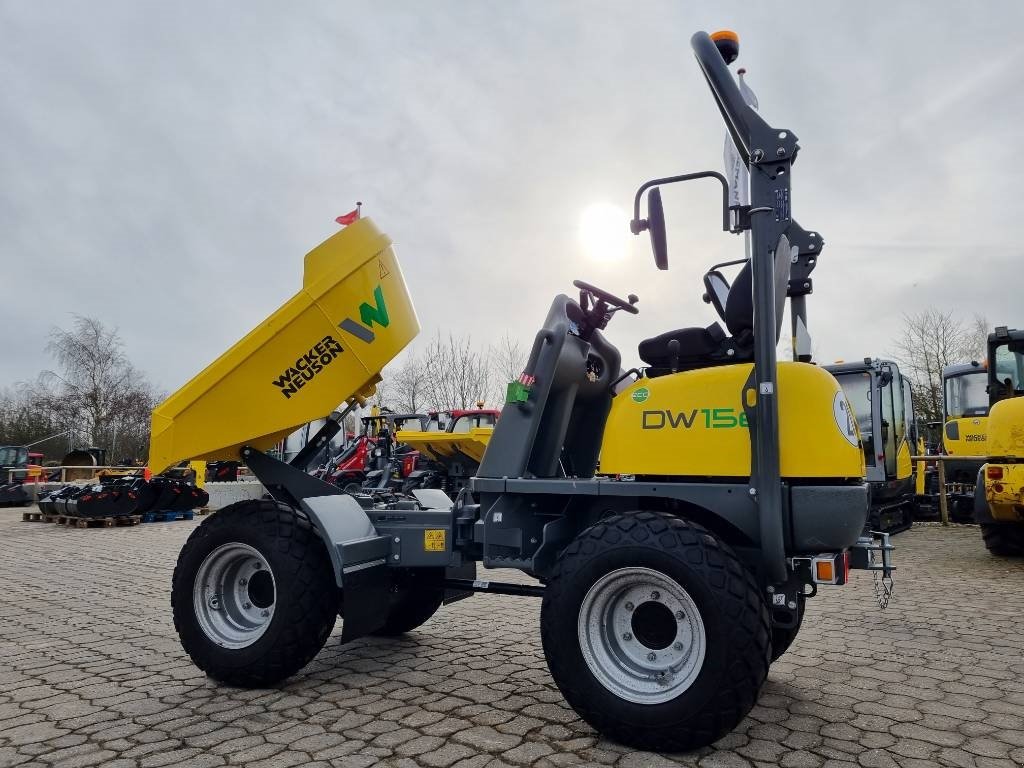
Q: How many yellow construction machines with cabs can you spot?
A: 3